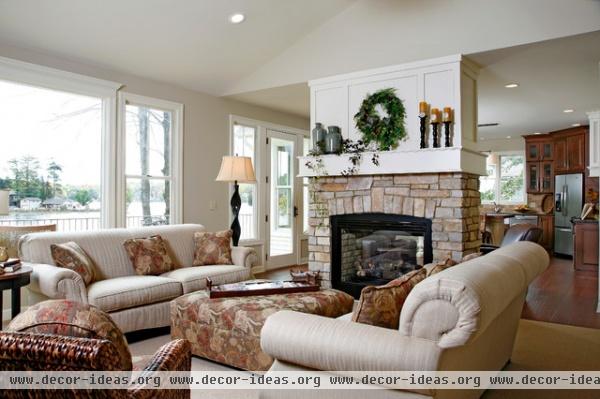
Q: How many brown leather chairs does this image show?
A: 1